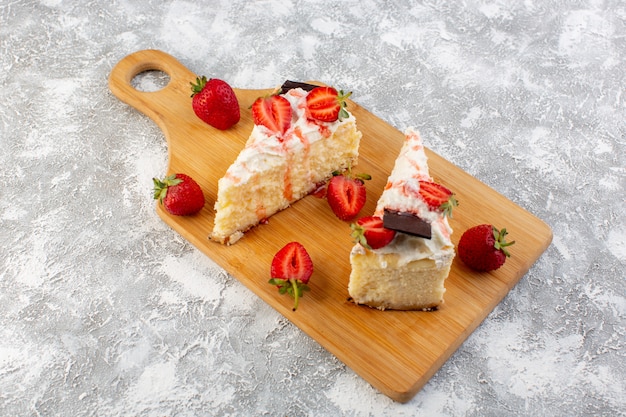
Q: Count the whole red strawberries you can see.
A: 3